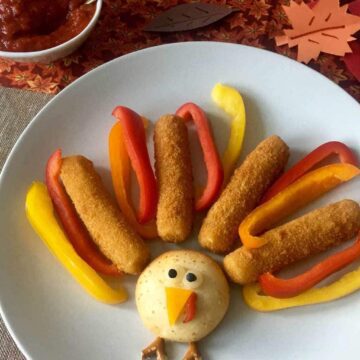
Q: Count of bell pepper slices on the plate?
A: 10